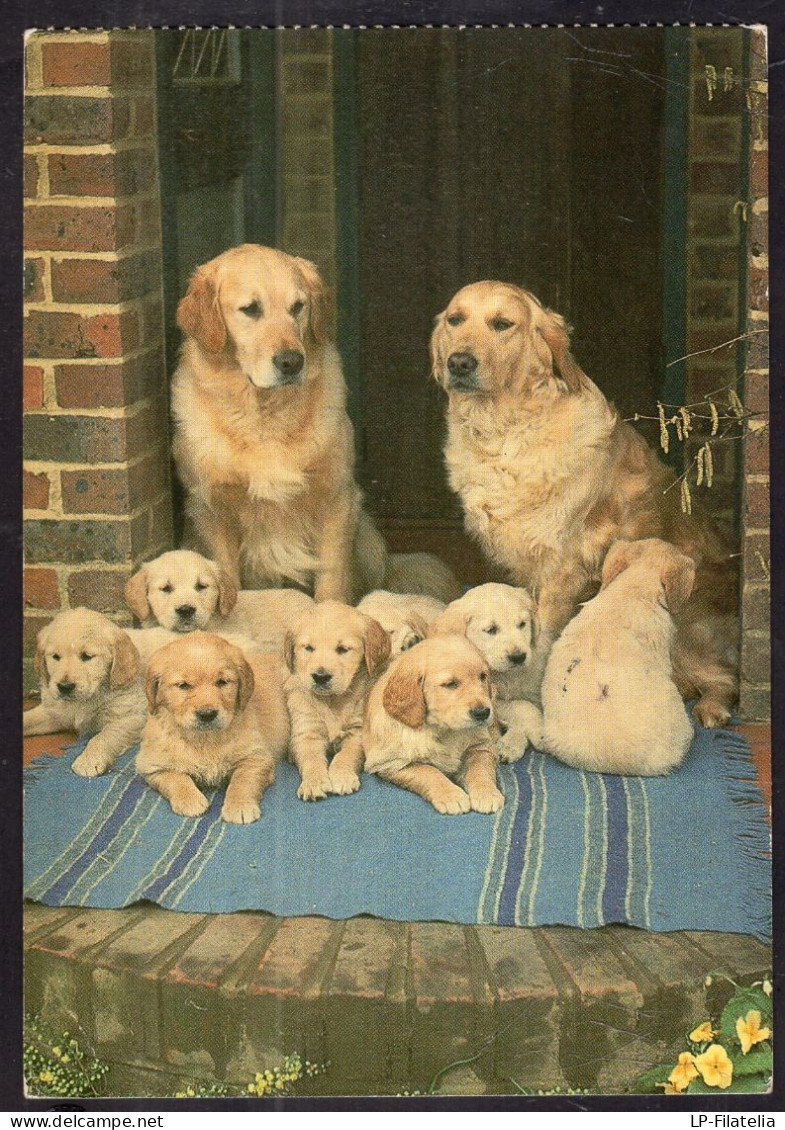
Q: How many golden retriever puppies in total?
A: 8